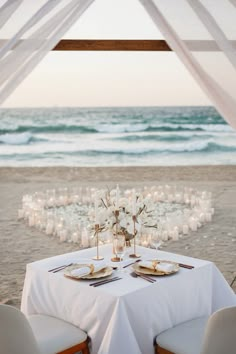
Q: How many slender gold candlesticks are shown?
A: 3